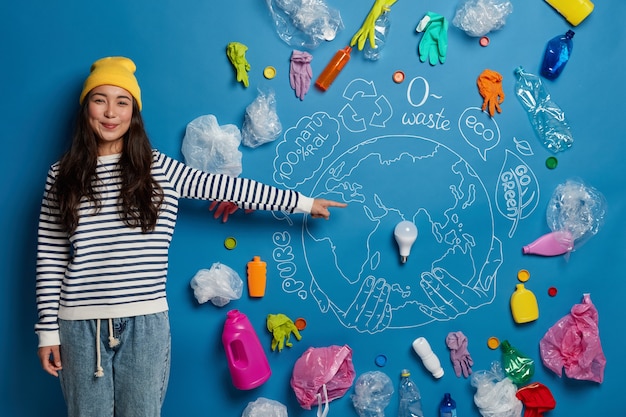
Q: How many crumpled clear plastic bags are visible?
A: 9